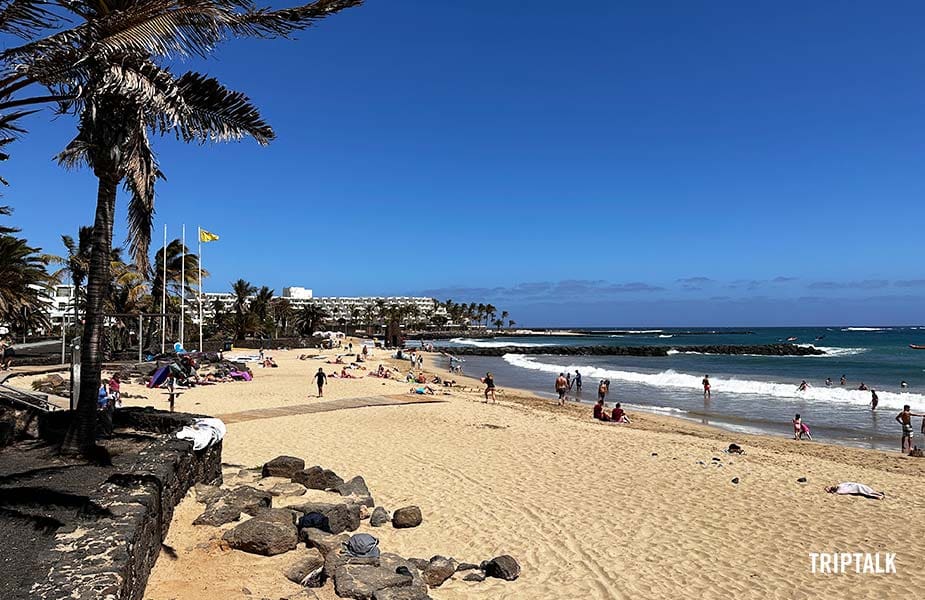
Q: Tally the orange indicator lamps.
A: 0